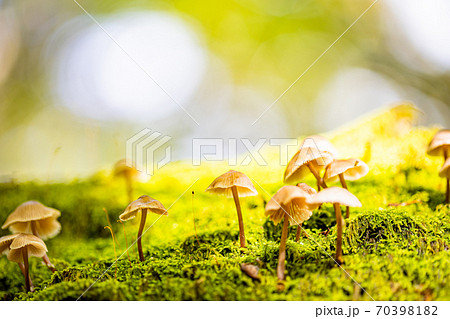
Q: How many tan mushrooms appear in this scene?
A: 14